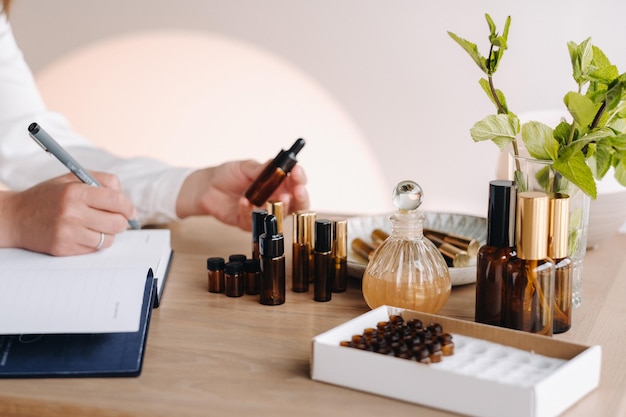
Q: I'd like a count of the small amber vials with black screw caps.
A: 4